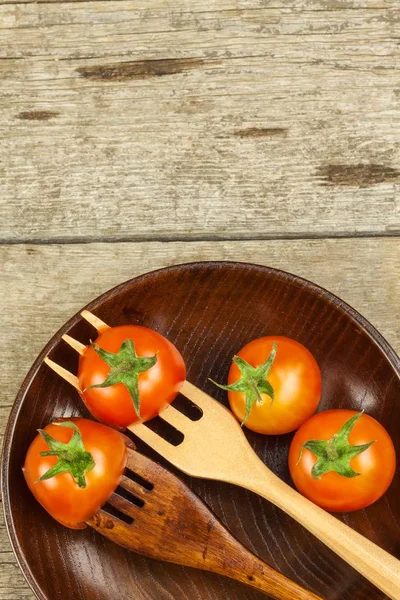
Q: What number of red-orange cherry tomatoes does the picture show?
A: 4